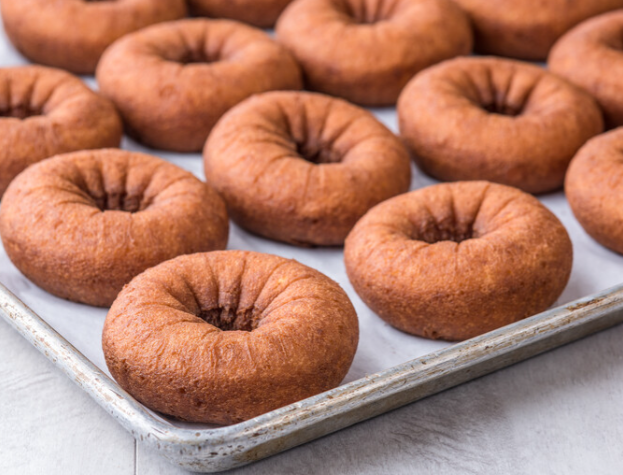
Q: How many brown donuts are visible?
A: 13